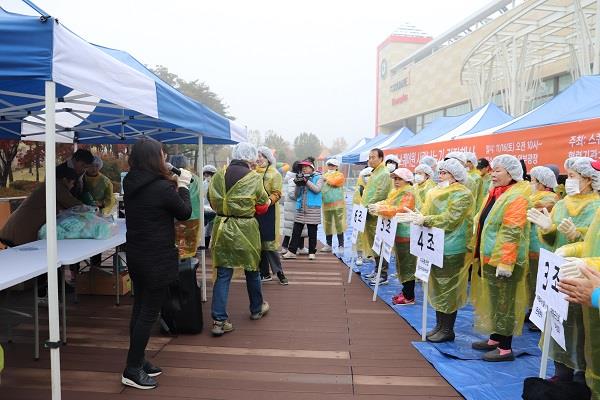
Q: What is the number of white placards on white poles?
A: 4